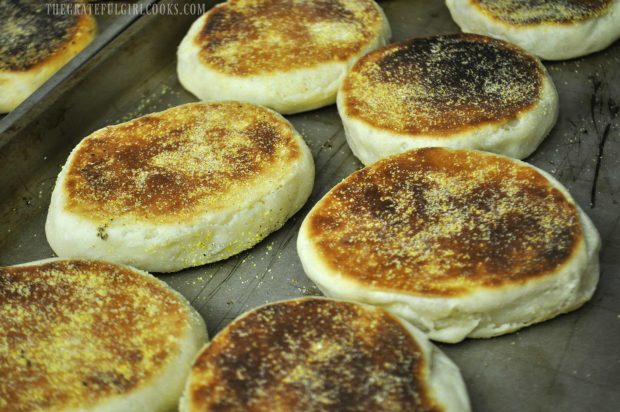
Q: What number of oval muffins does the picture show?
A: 8